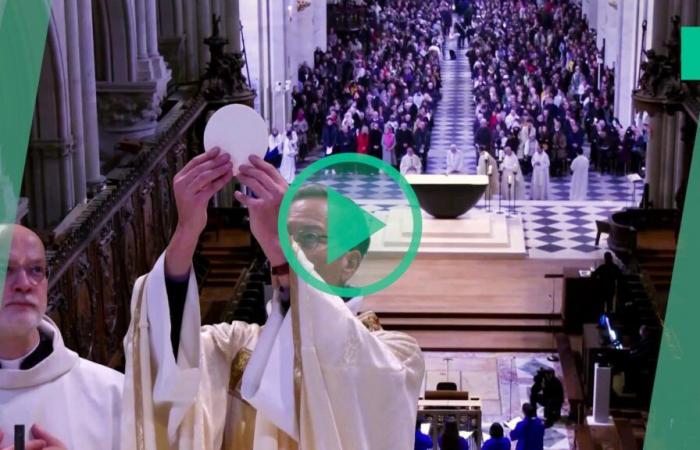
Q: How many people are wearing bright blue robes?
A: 4